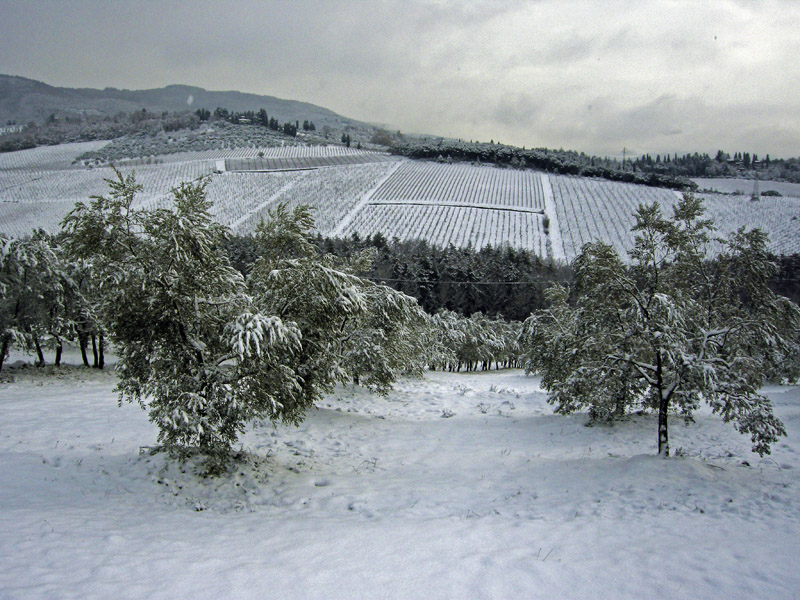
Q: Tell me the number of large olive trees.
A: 2